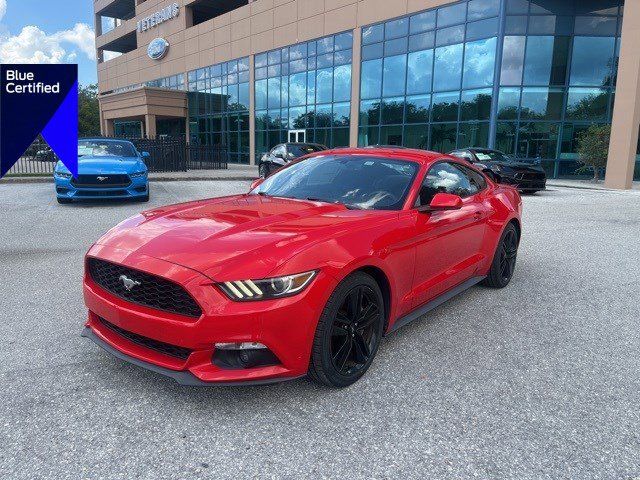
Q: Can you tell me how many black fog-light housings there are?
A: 1